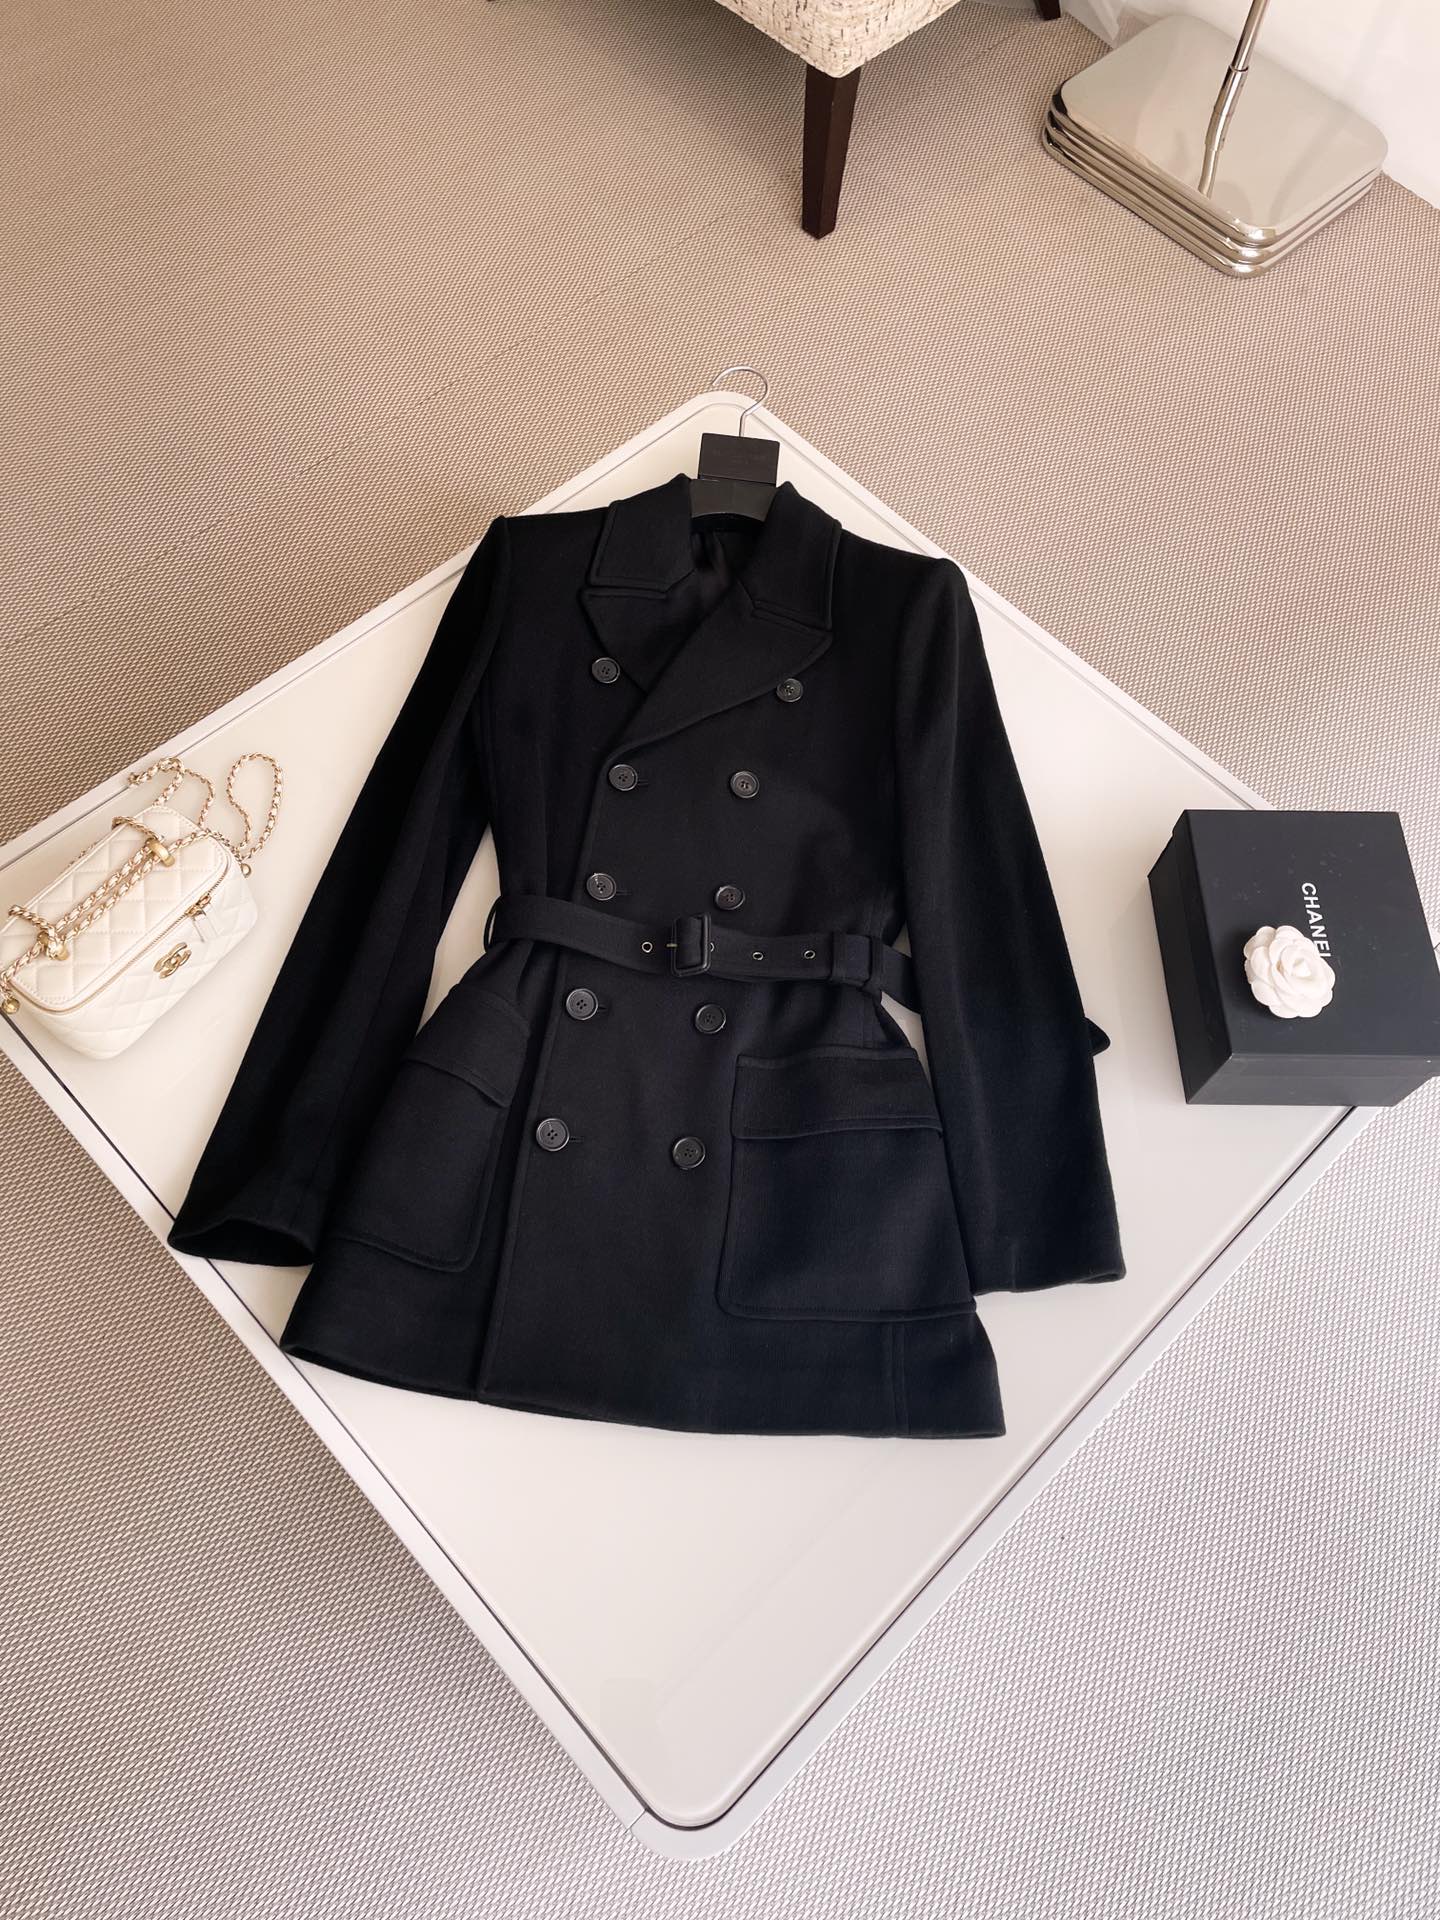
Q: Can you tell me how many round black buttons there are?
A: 10